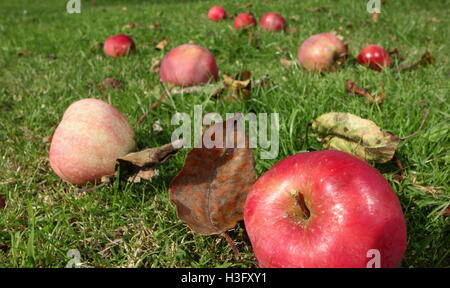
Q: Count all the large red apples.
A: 1